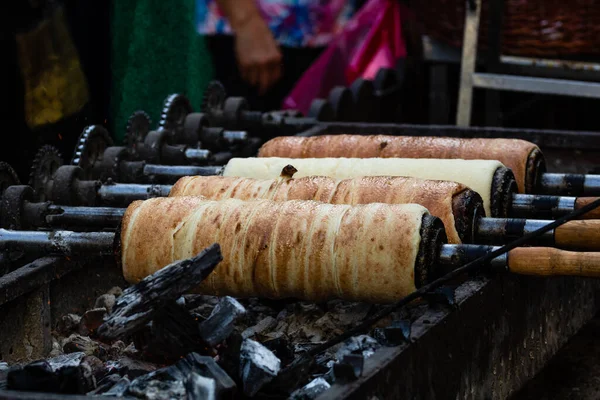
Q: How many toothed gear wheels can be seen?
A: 6